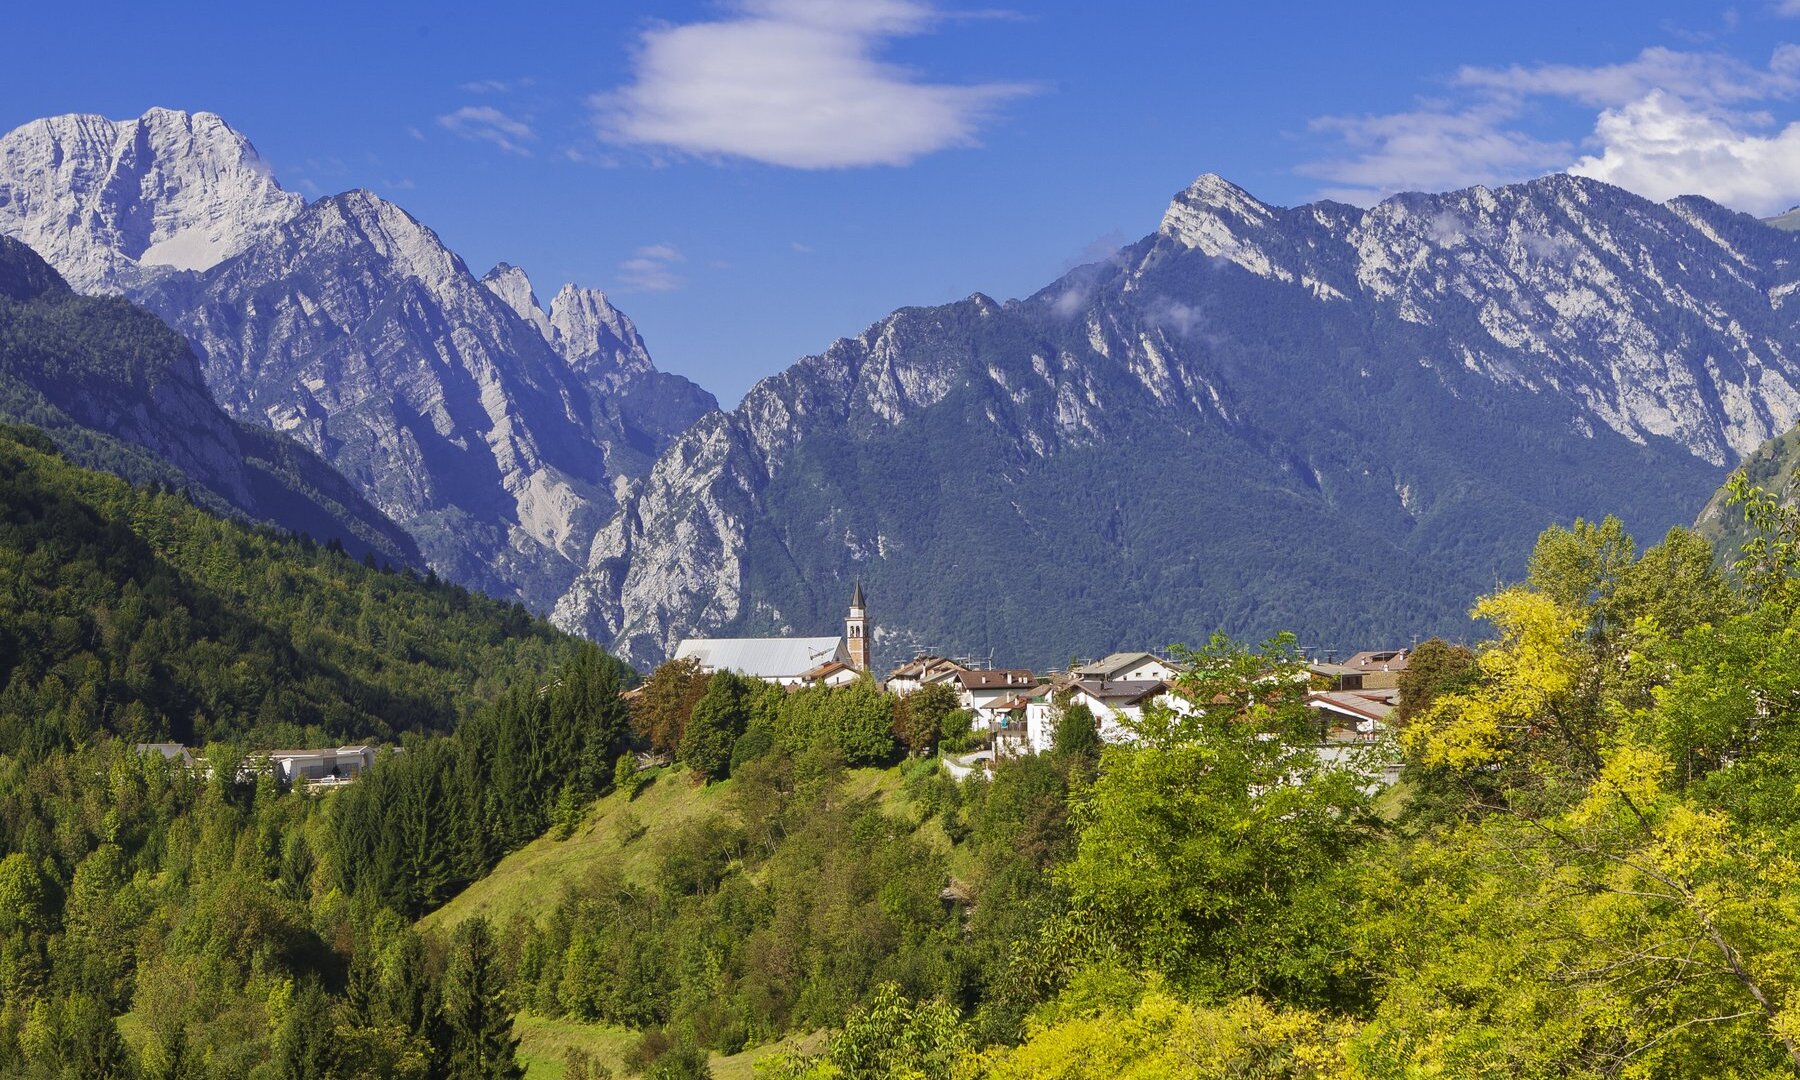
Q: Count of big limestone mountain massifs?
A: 2